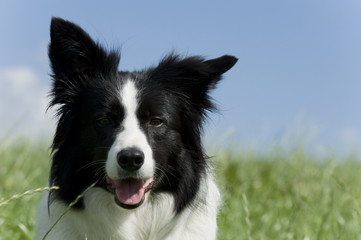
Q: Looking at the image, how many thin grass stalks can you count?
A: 2